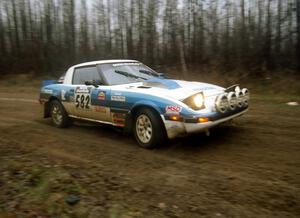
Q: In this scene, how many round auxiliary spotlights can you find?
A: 4